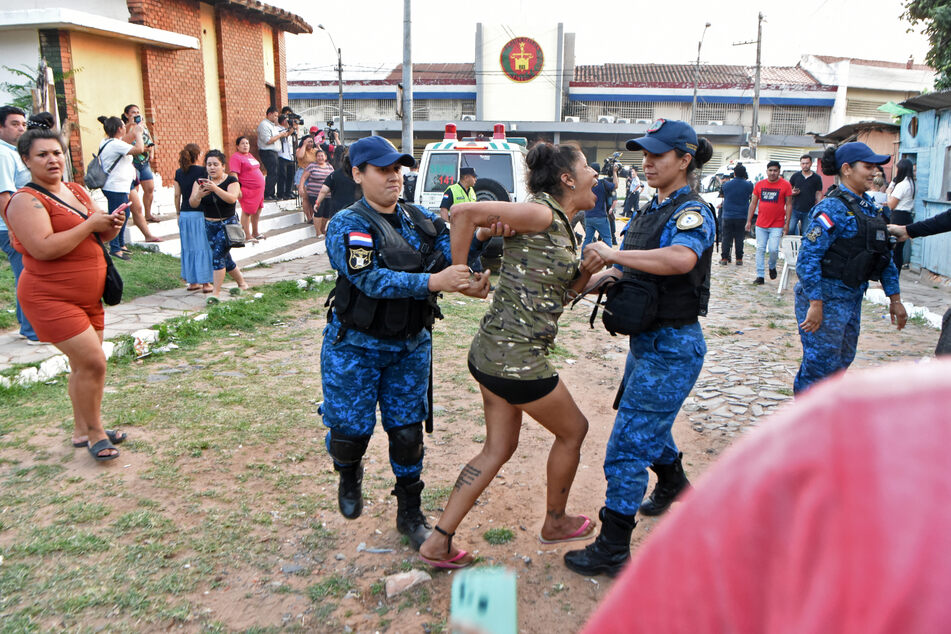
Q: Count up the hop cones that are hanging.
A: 0